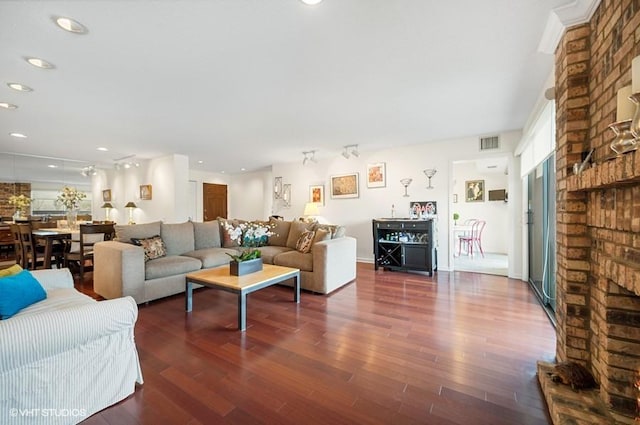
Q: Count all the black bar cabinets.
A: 1